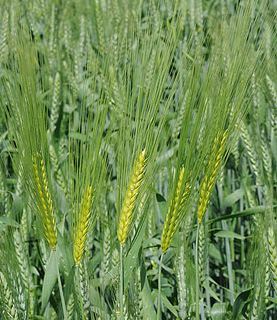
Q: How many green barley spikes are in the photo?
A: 5